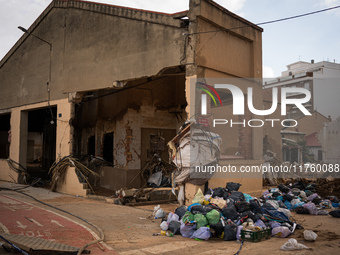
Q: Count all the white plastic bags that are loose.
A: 2